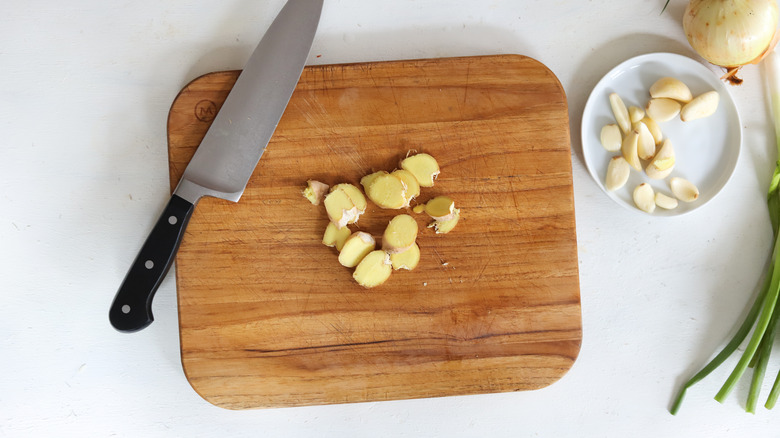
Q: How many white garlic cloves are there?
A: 14